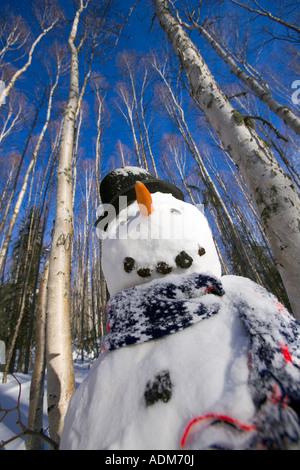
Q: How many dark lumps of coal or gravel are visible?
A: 6